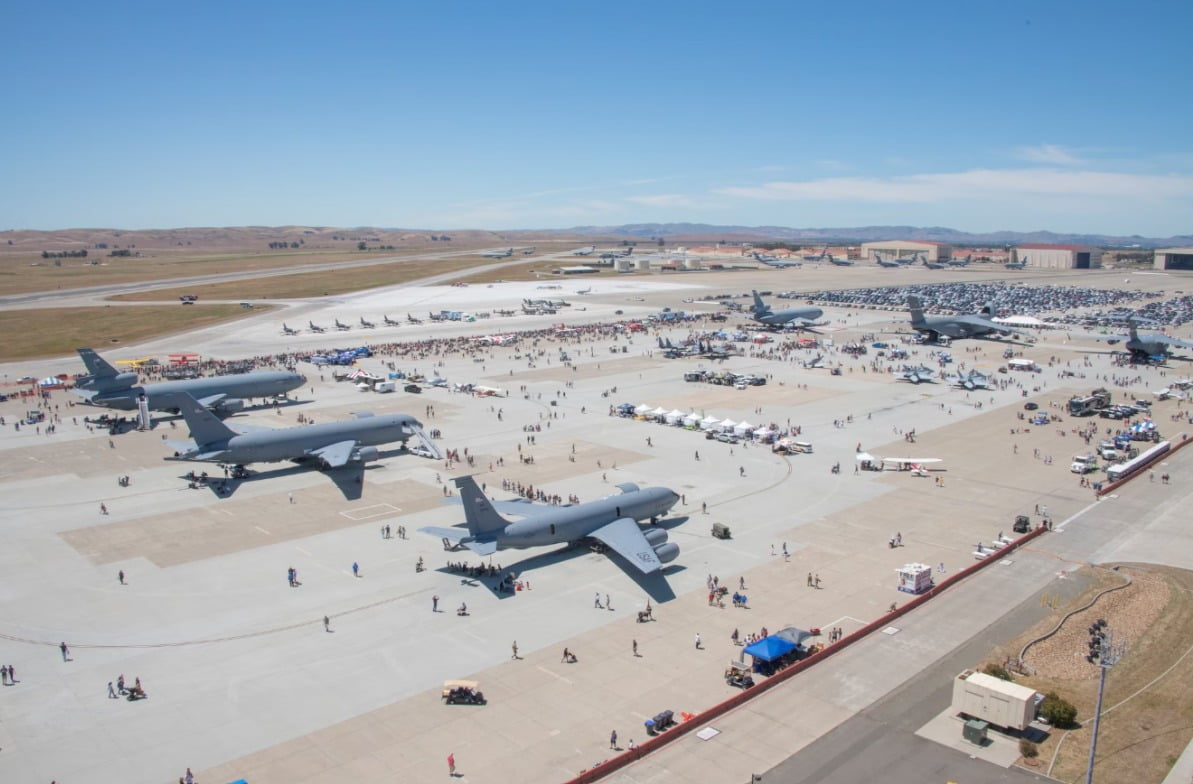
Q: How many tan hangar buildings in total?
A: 3